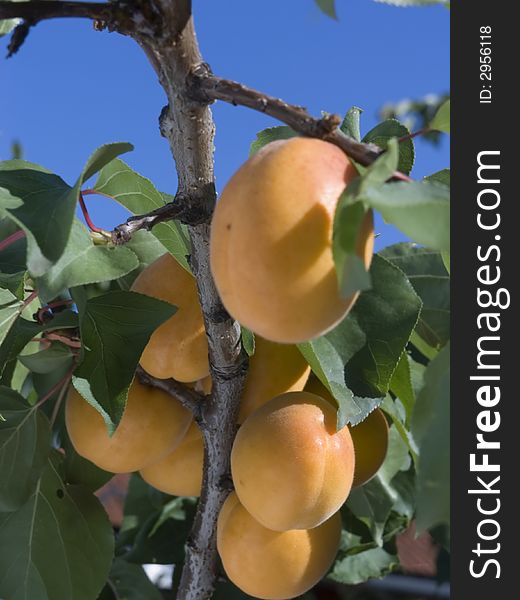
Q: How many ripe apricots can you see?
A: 8